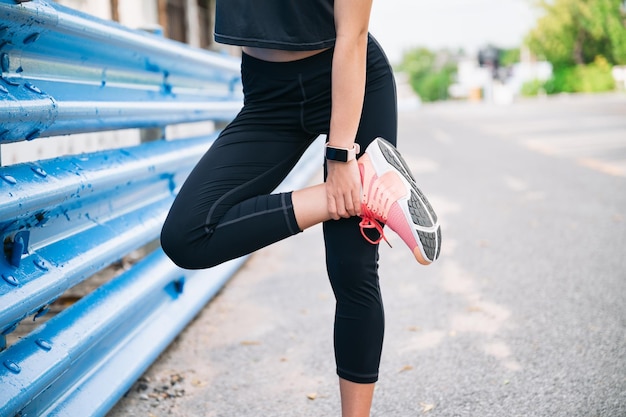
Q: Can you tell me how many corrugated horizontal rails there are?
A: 3